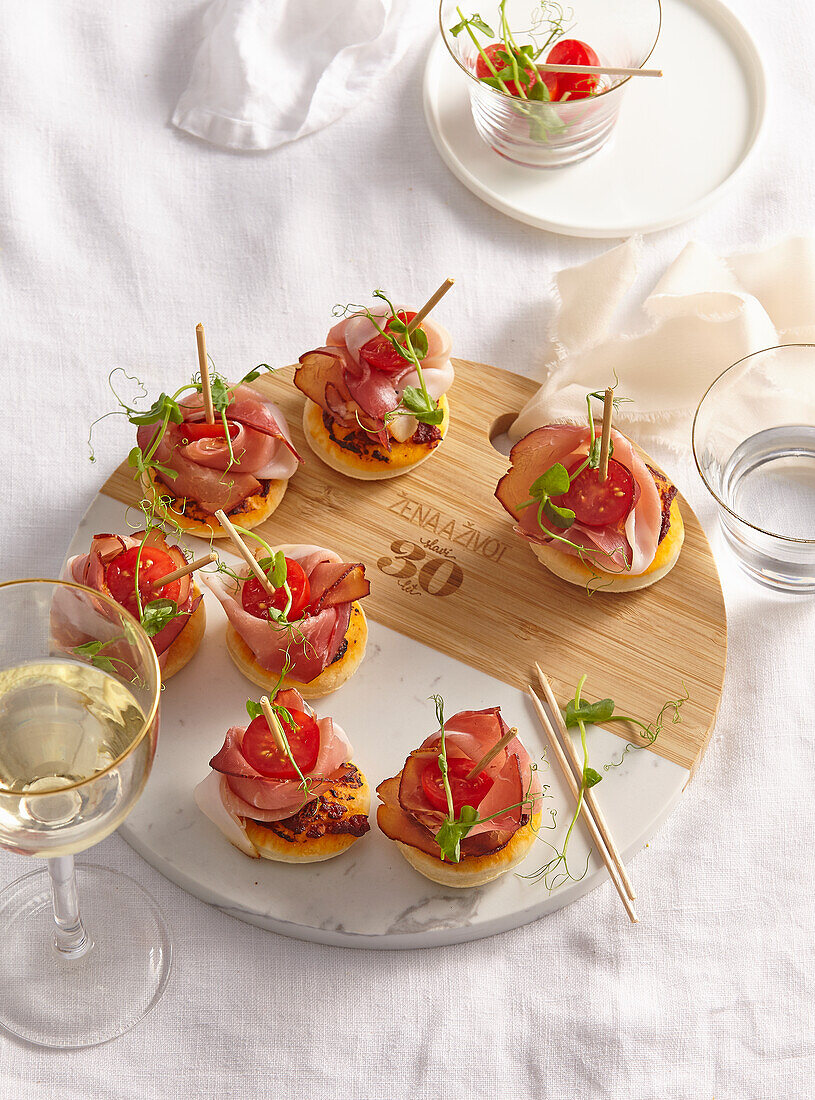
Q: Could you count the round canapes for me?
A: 7